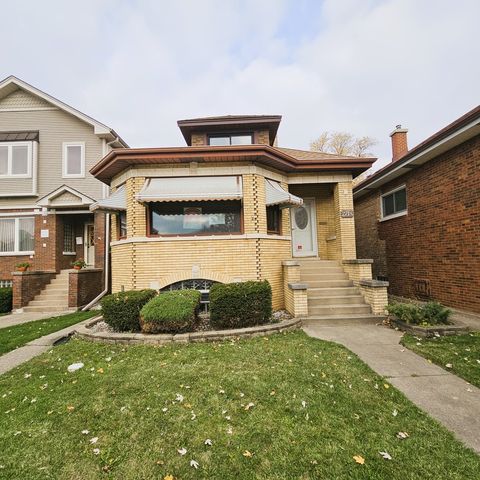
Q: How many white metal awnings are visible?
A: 3